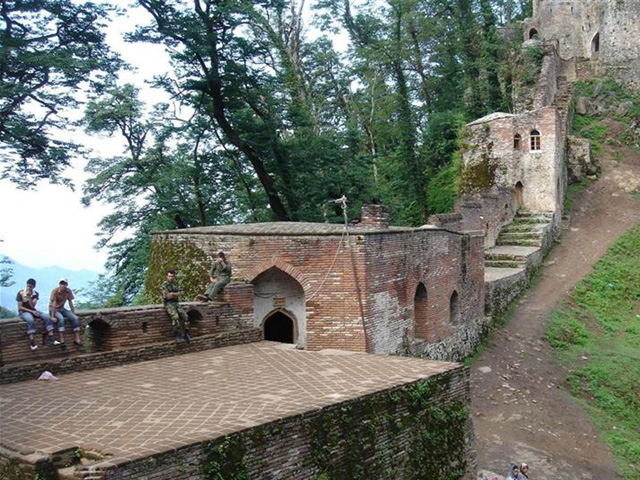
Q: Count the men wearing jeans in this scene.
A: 2